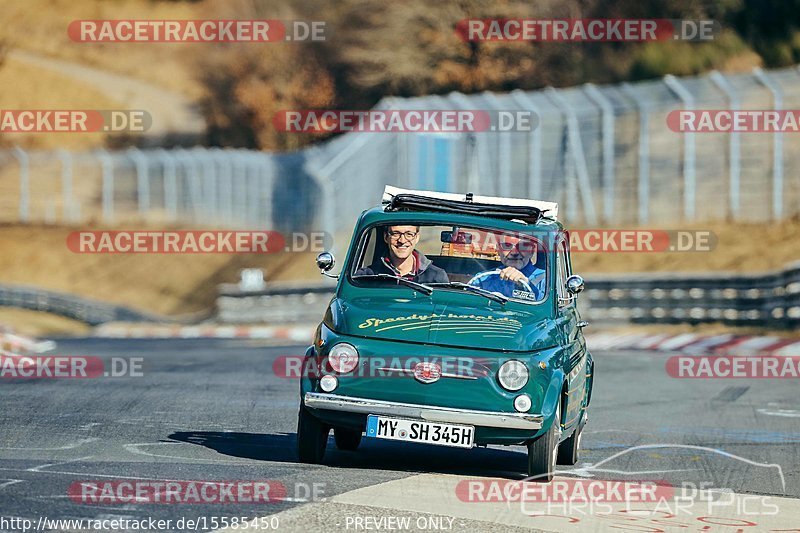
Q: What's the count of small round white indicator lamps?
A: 2